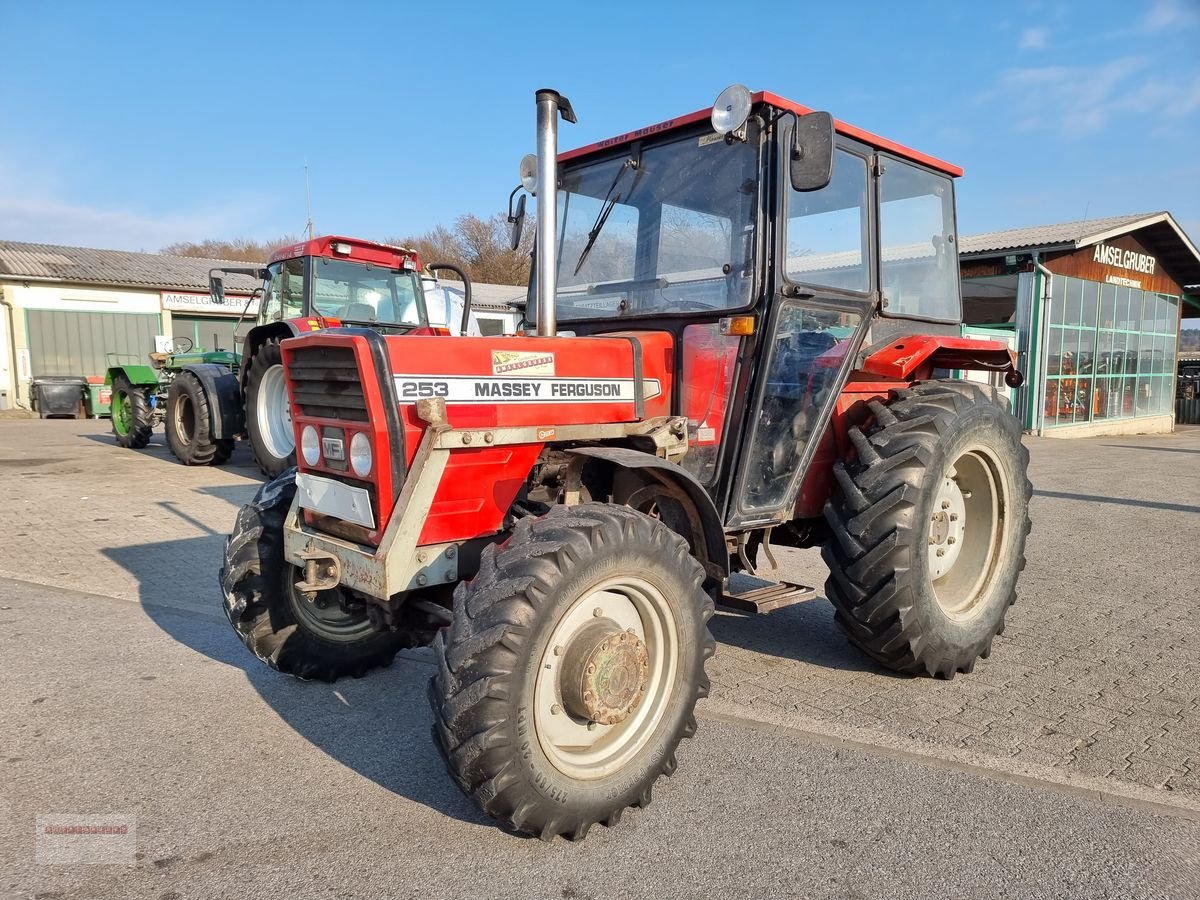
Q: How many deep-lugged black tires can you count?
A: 6